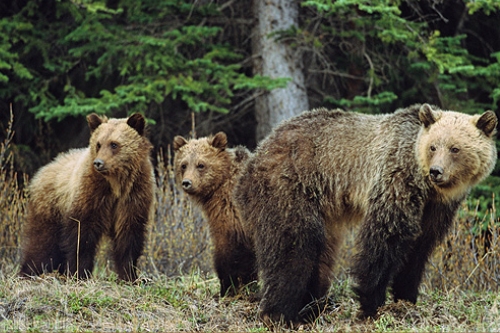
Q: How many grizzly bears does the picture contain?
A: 3